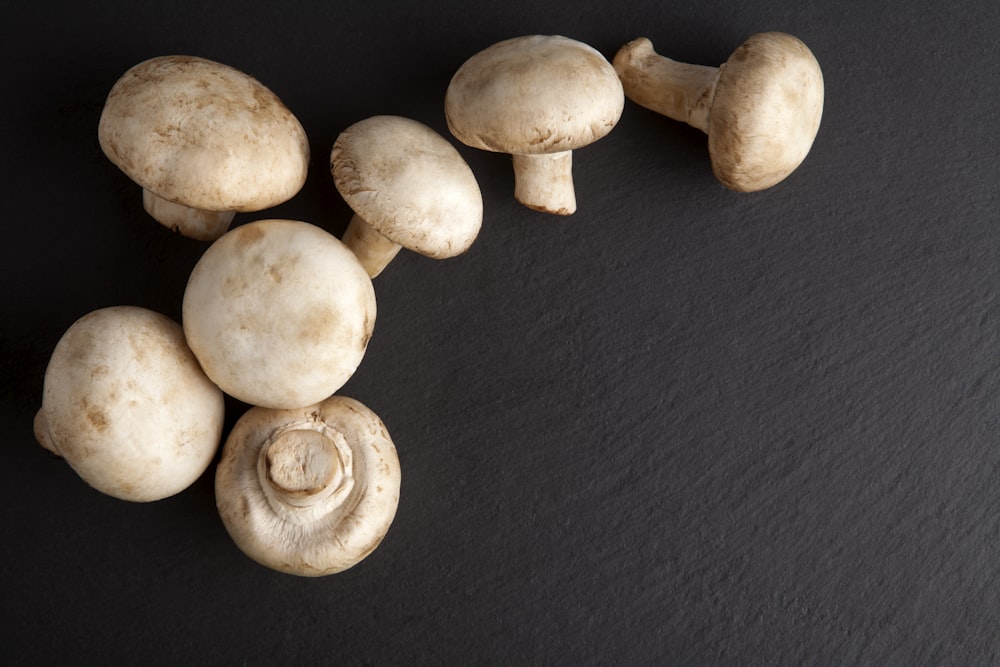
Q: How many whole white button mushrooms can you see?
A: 7